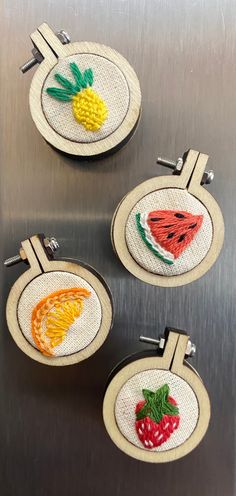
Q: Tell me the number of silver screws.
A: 4